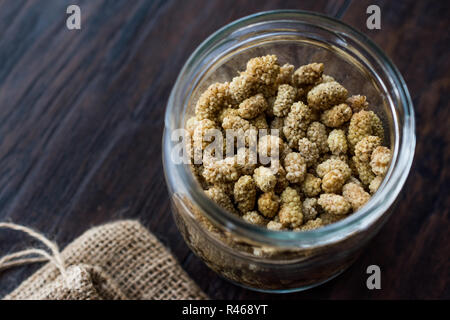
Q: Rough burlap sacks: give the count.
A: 1